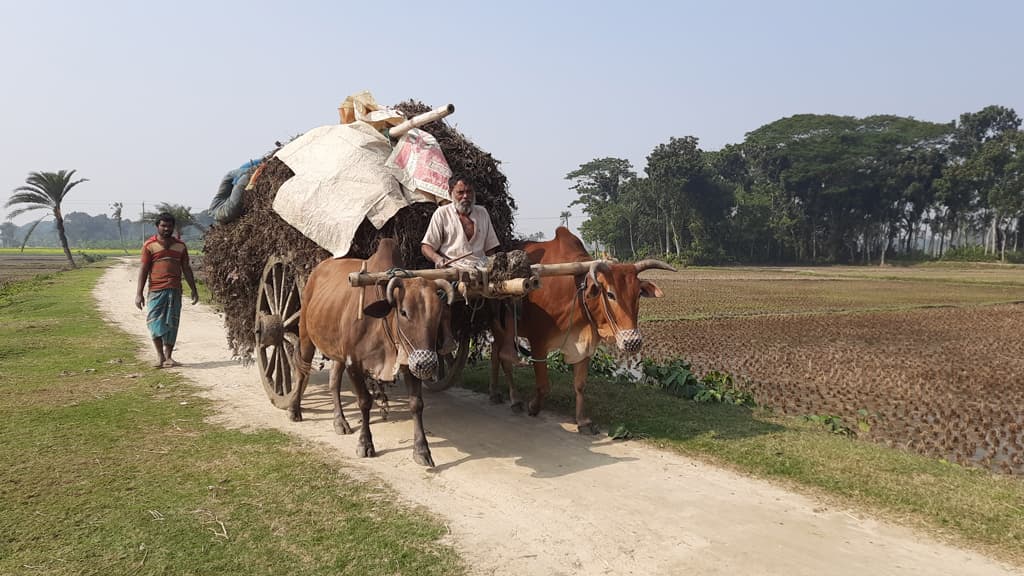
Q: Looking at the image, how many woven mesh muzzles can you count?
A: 2